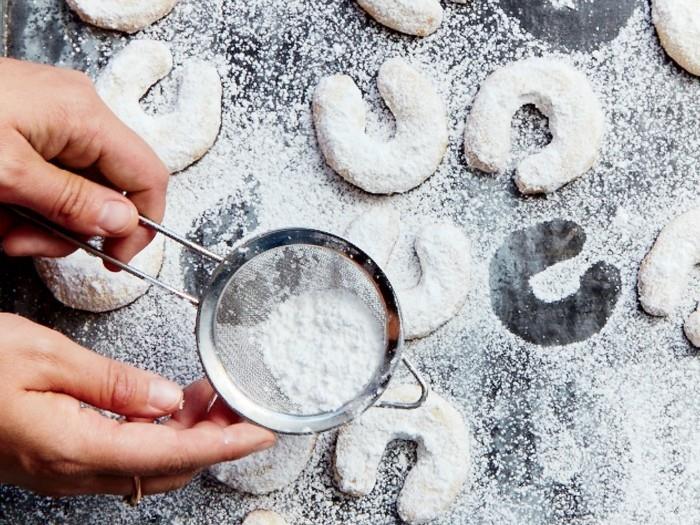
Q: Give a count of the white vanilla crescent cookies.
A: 12